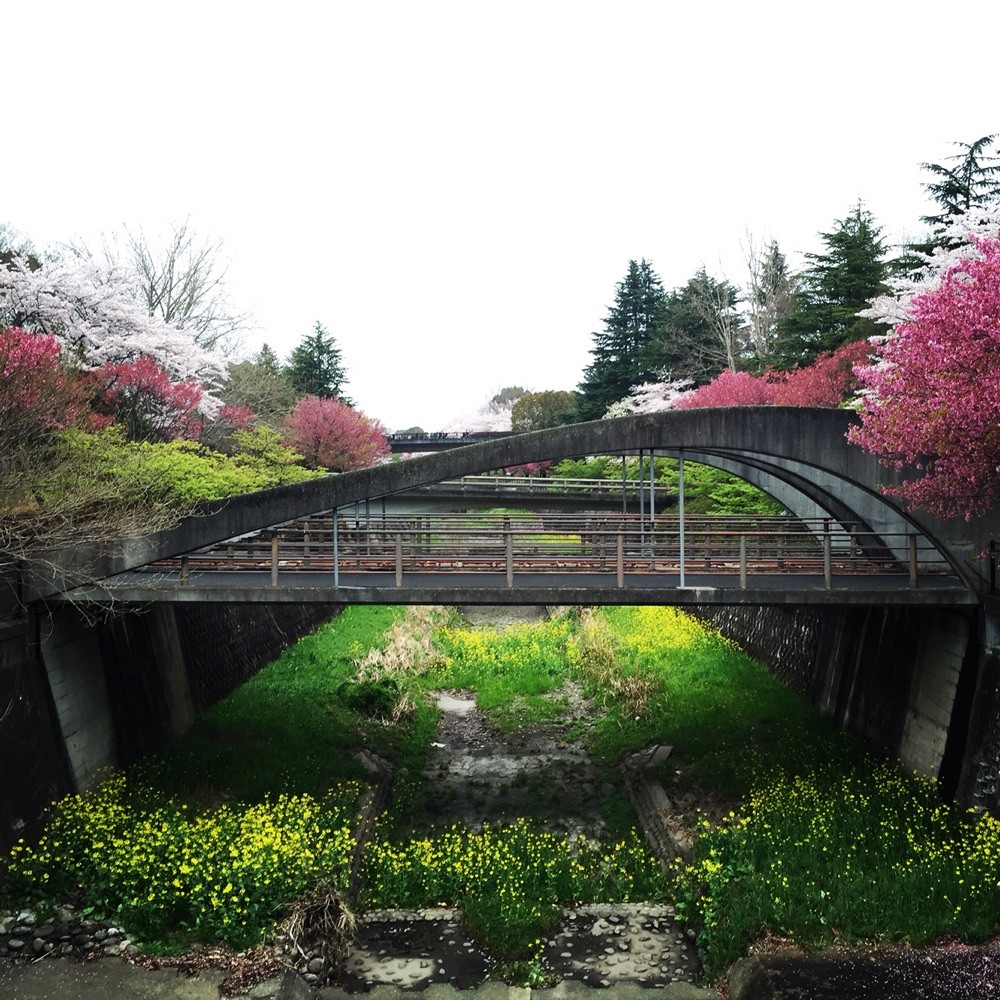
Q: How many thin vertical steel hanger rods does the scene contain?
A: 8